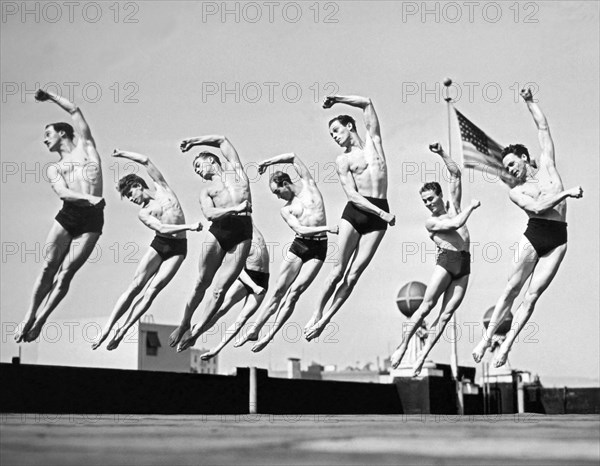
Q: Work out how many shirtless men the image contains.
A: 8